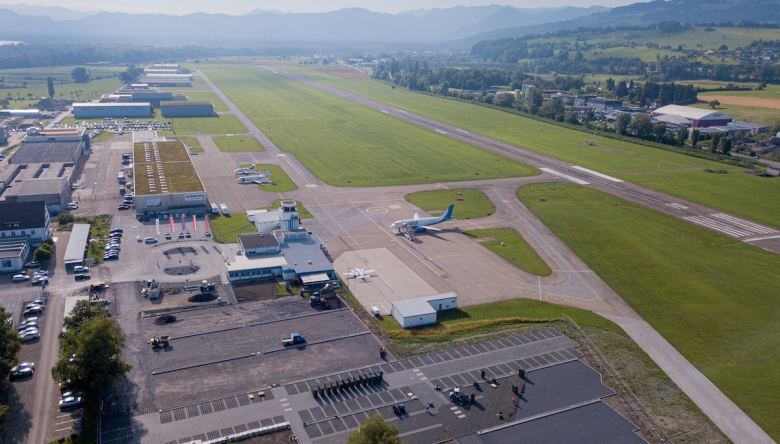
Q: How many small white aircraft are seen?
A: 3